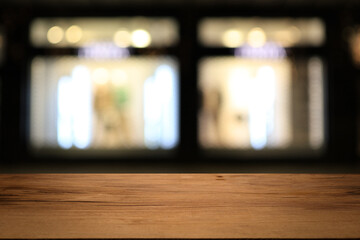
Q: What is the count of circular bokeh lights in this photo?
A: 6